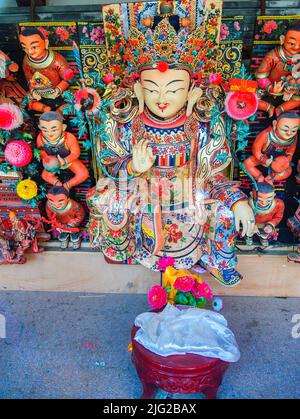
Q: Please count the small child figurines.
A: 6